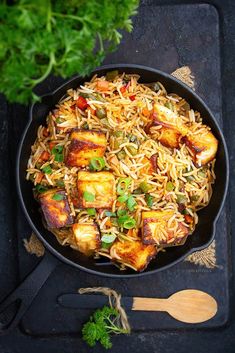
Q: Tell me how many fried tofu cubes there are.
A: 8